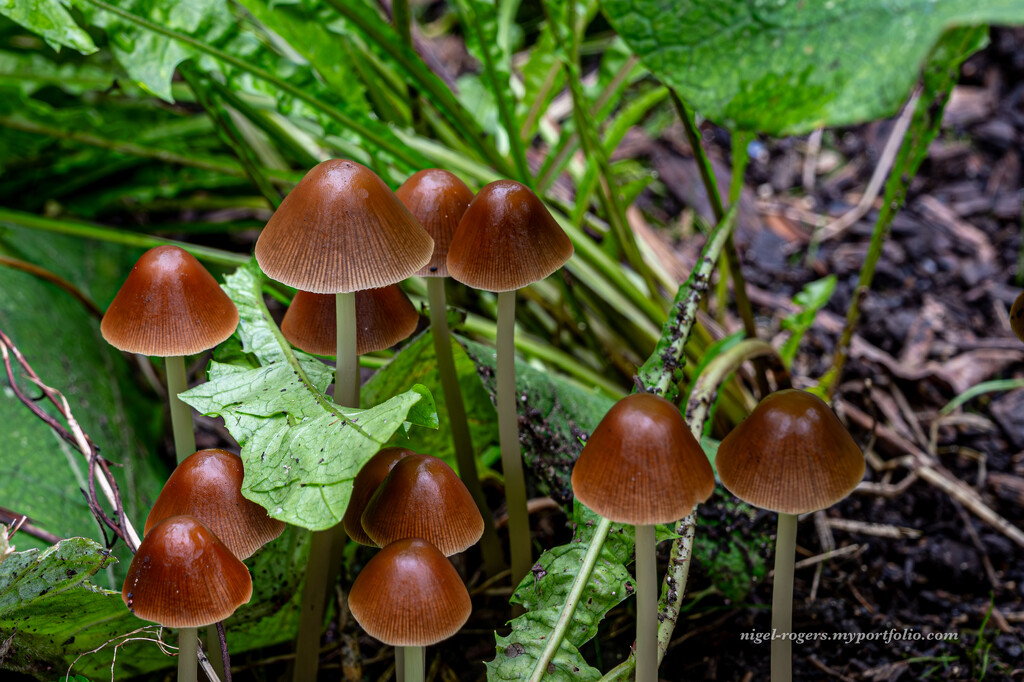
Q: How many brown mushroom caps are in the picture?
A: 12